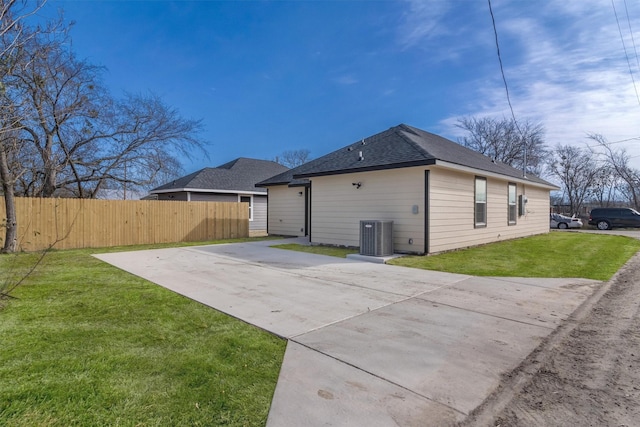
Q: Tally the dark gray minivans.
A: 1